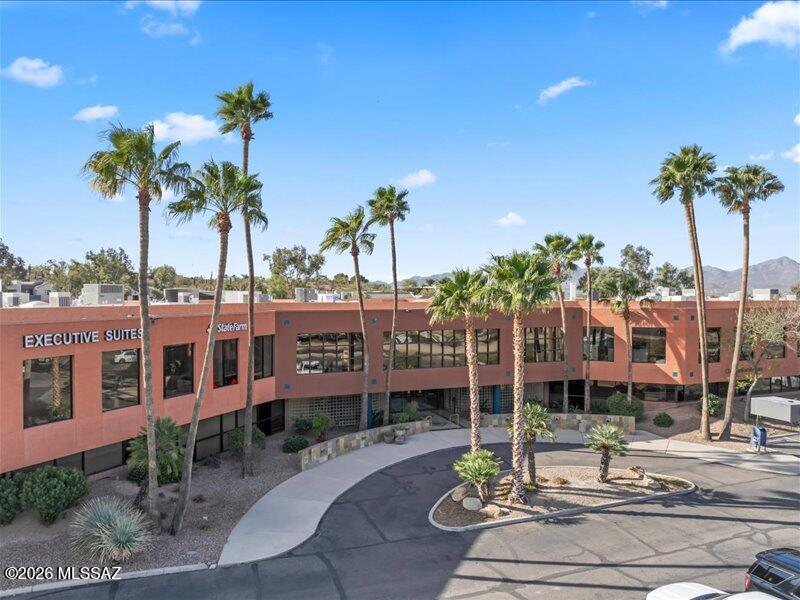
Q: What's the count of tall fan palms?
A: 12